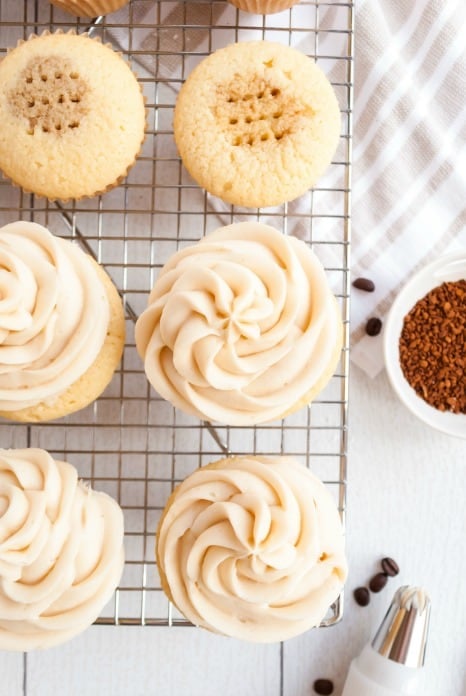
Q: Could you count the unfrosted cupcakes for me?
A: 2